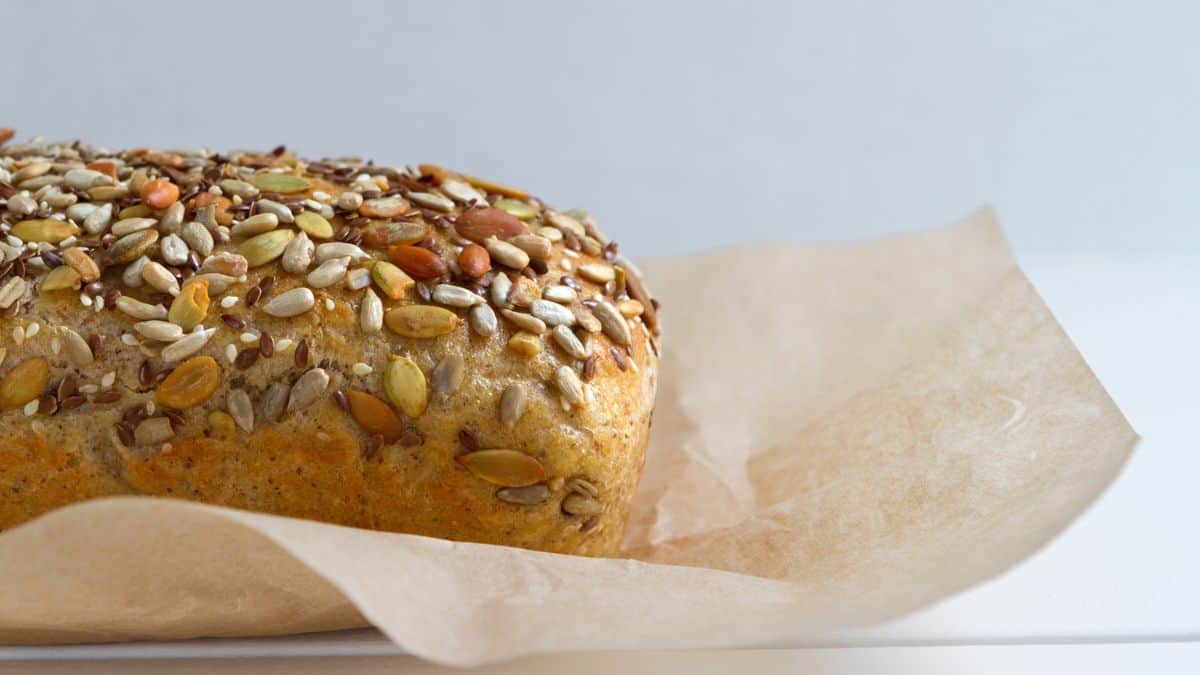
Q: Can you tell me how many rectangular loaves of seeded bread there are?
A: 1